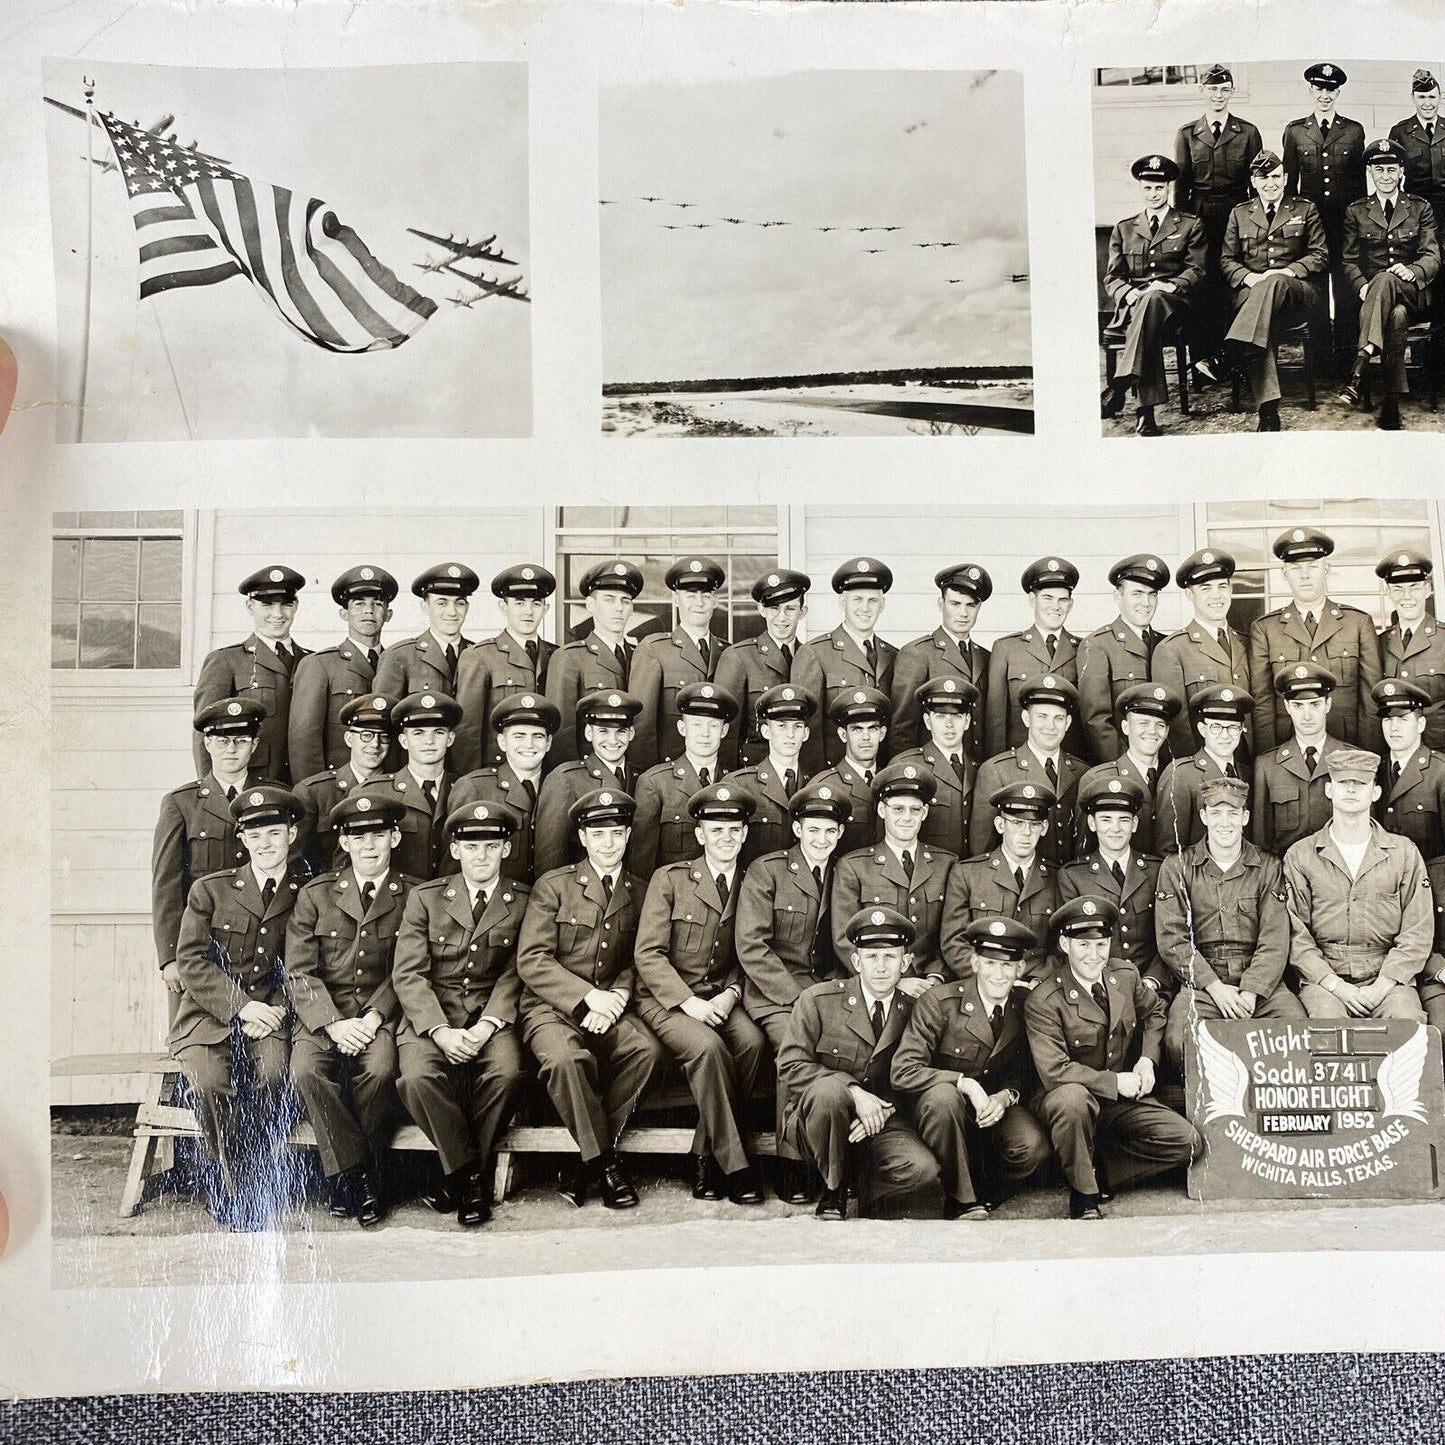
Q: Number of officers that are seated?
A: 3